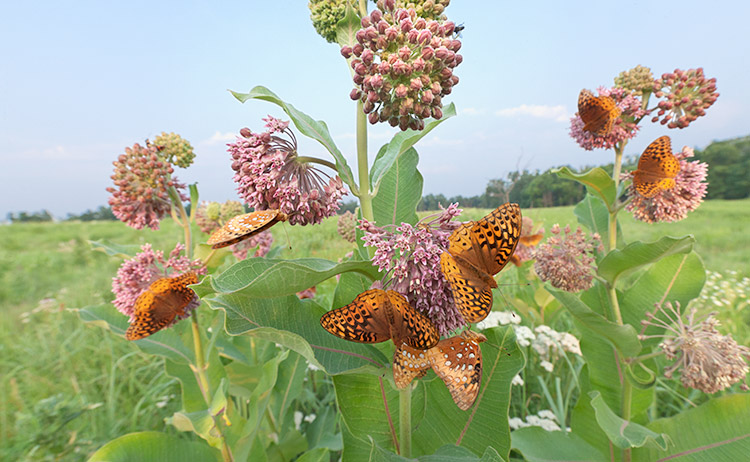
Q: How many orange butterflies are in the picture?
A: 7